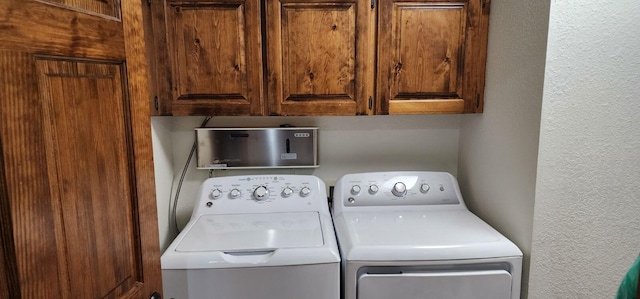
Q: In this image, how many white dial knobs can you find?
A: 9